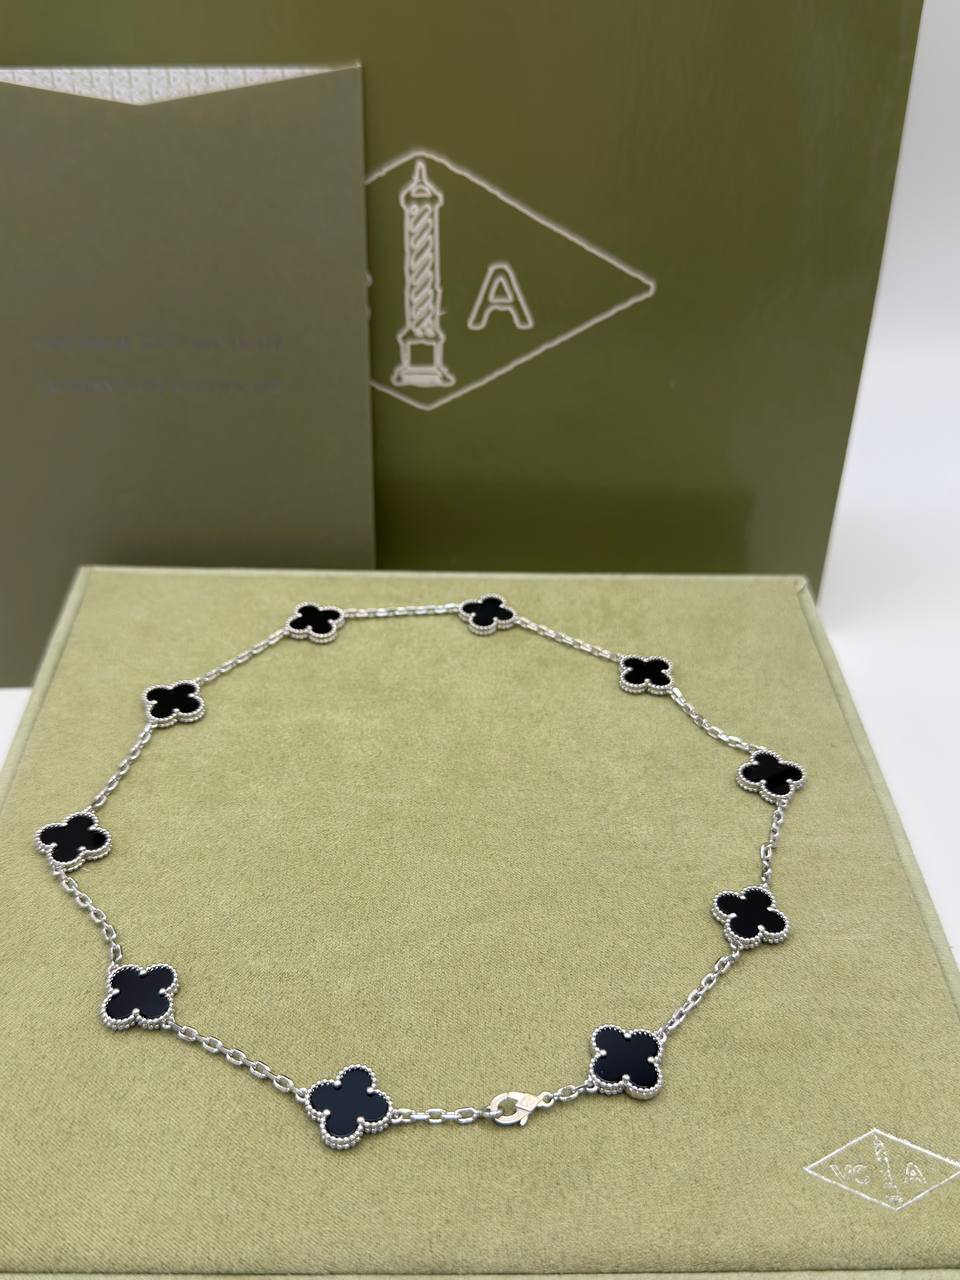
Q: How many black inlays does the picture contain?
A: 10